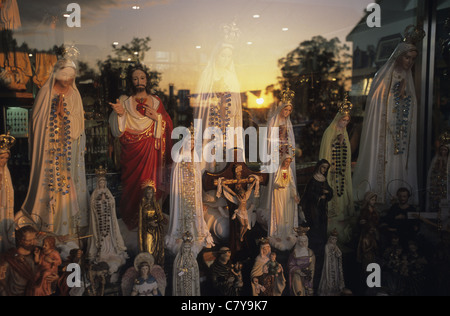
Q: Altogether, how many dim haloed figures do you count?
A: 2